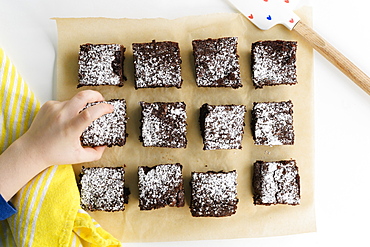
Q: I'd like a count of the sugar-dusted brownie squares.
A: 12